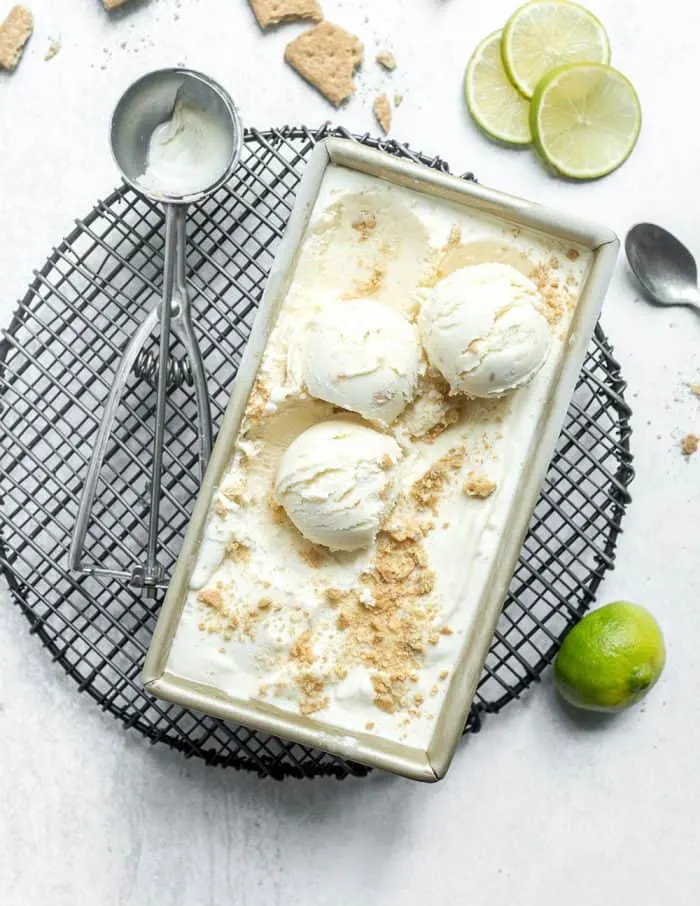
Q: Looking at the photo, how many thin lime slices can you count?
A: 3